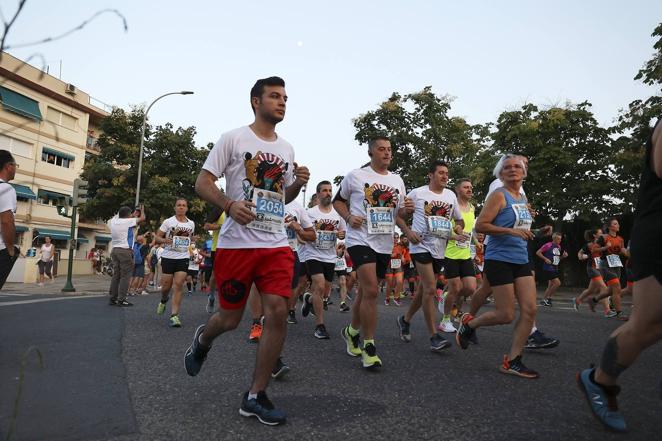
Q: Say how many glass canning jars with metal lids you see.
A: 0